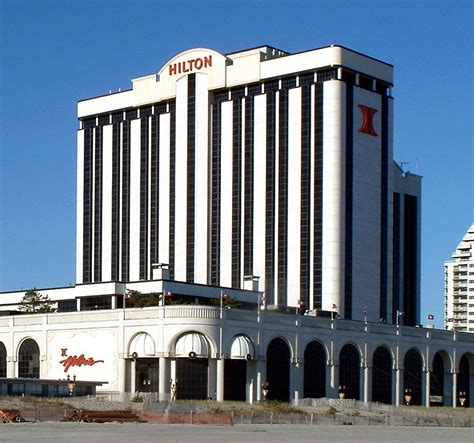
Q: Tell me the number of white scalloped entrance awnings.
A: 3